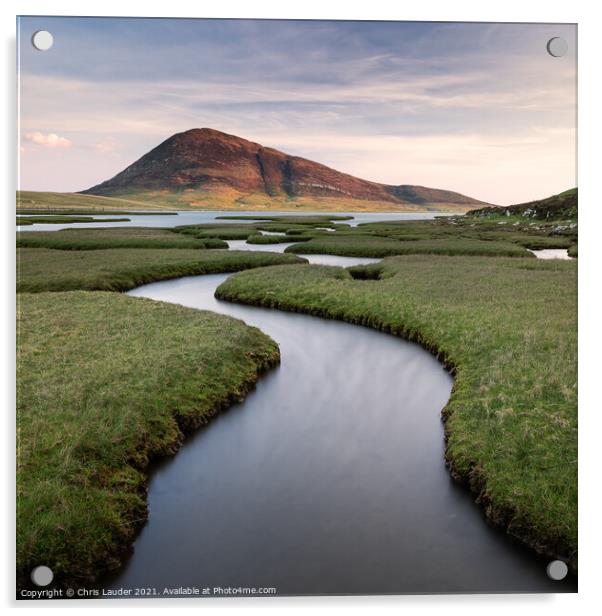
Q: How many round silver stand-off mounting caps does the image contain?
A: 4